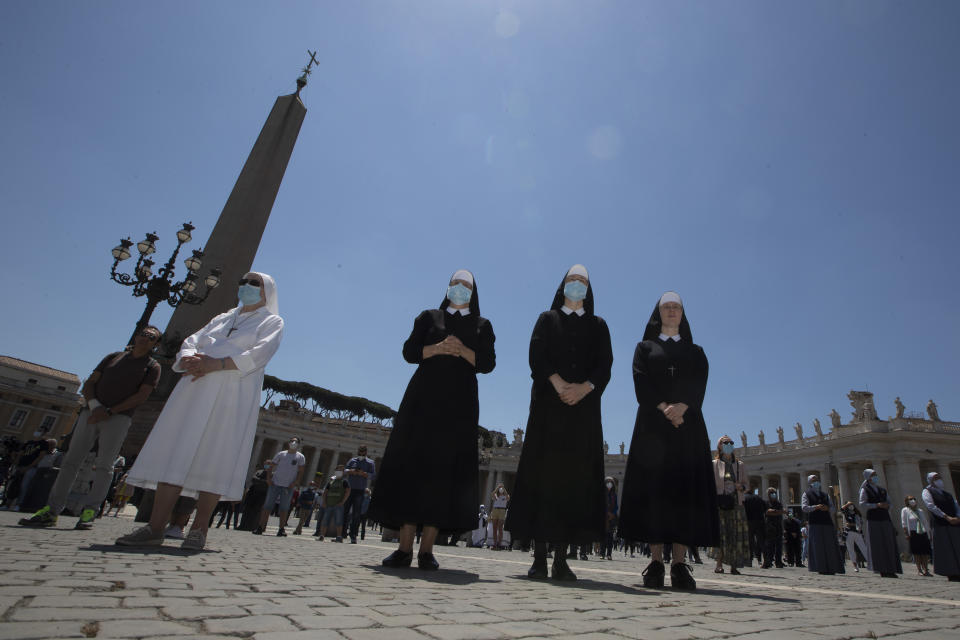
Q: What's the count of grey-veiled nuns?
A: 3